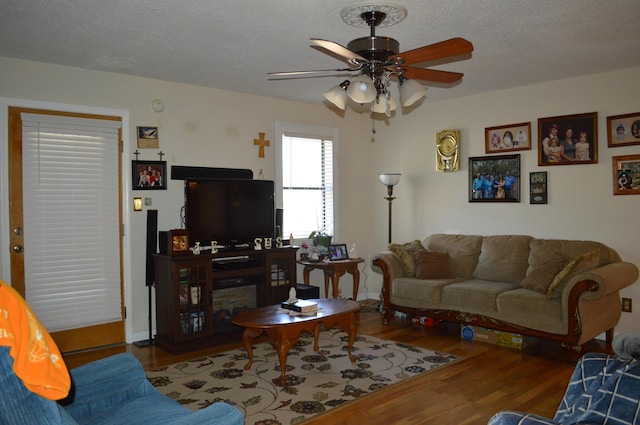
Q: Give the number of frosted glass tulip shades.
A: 4